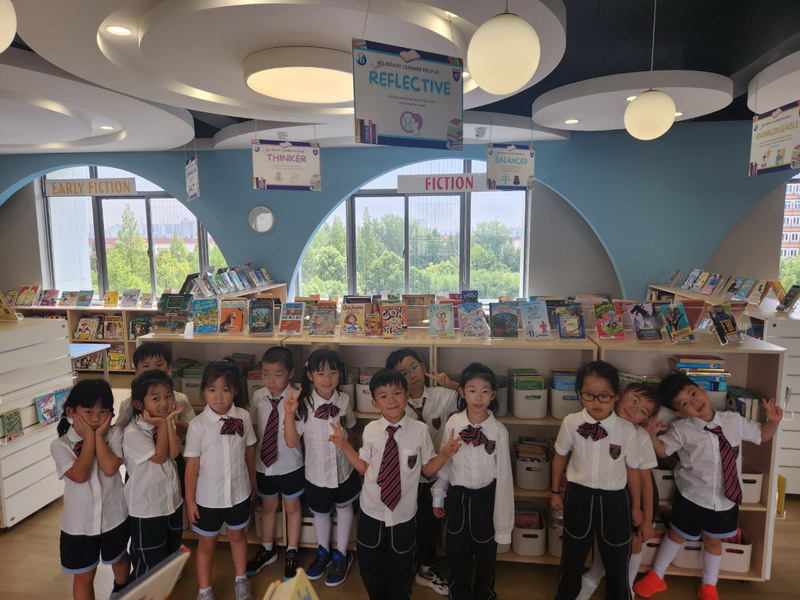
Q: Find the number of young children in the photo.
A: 12